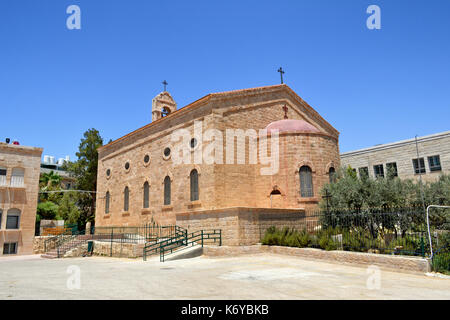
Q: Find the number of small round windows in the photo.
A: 5